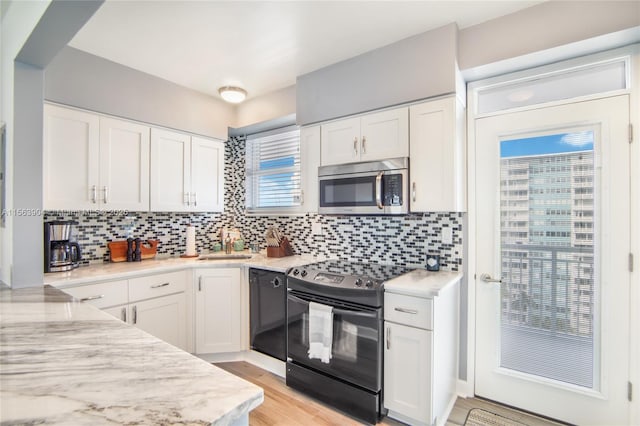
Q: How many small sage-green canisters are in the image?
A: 2